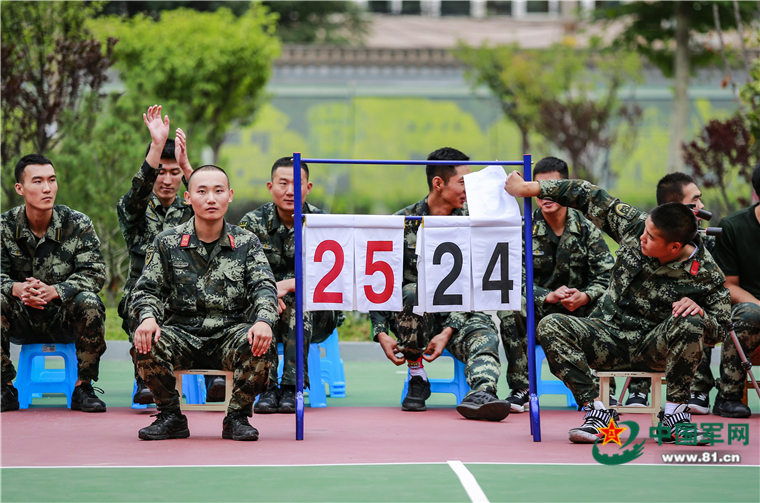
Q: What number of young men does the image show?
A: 9